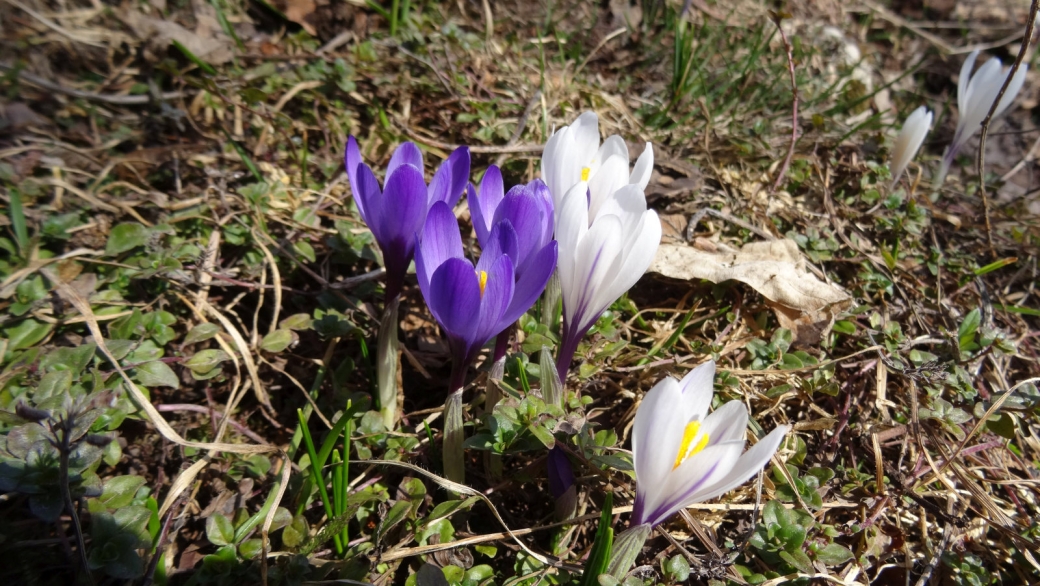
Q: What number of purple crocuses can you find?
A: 3